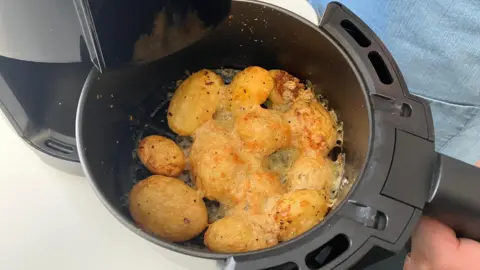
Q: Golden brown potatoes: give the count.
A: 12